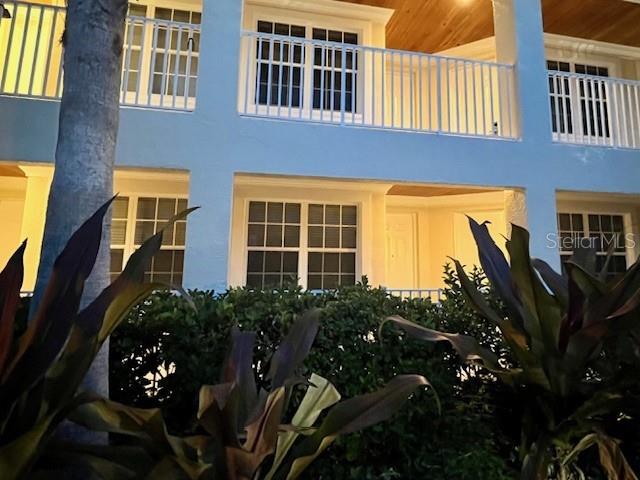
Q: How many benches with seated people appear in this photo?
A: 0